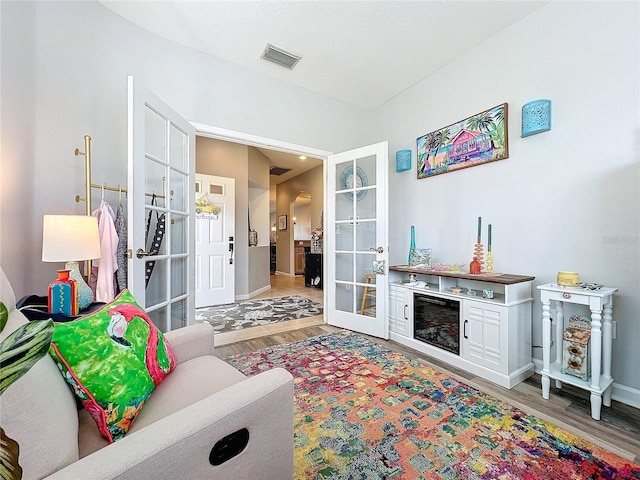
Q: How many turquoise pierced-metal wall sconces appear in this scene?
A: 2